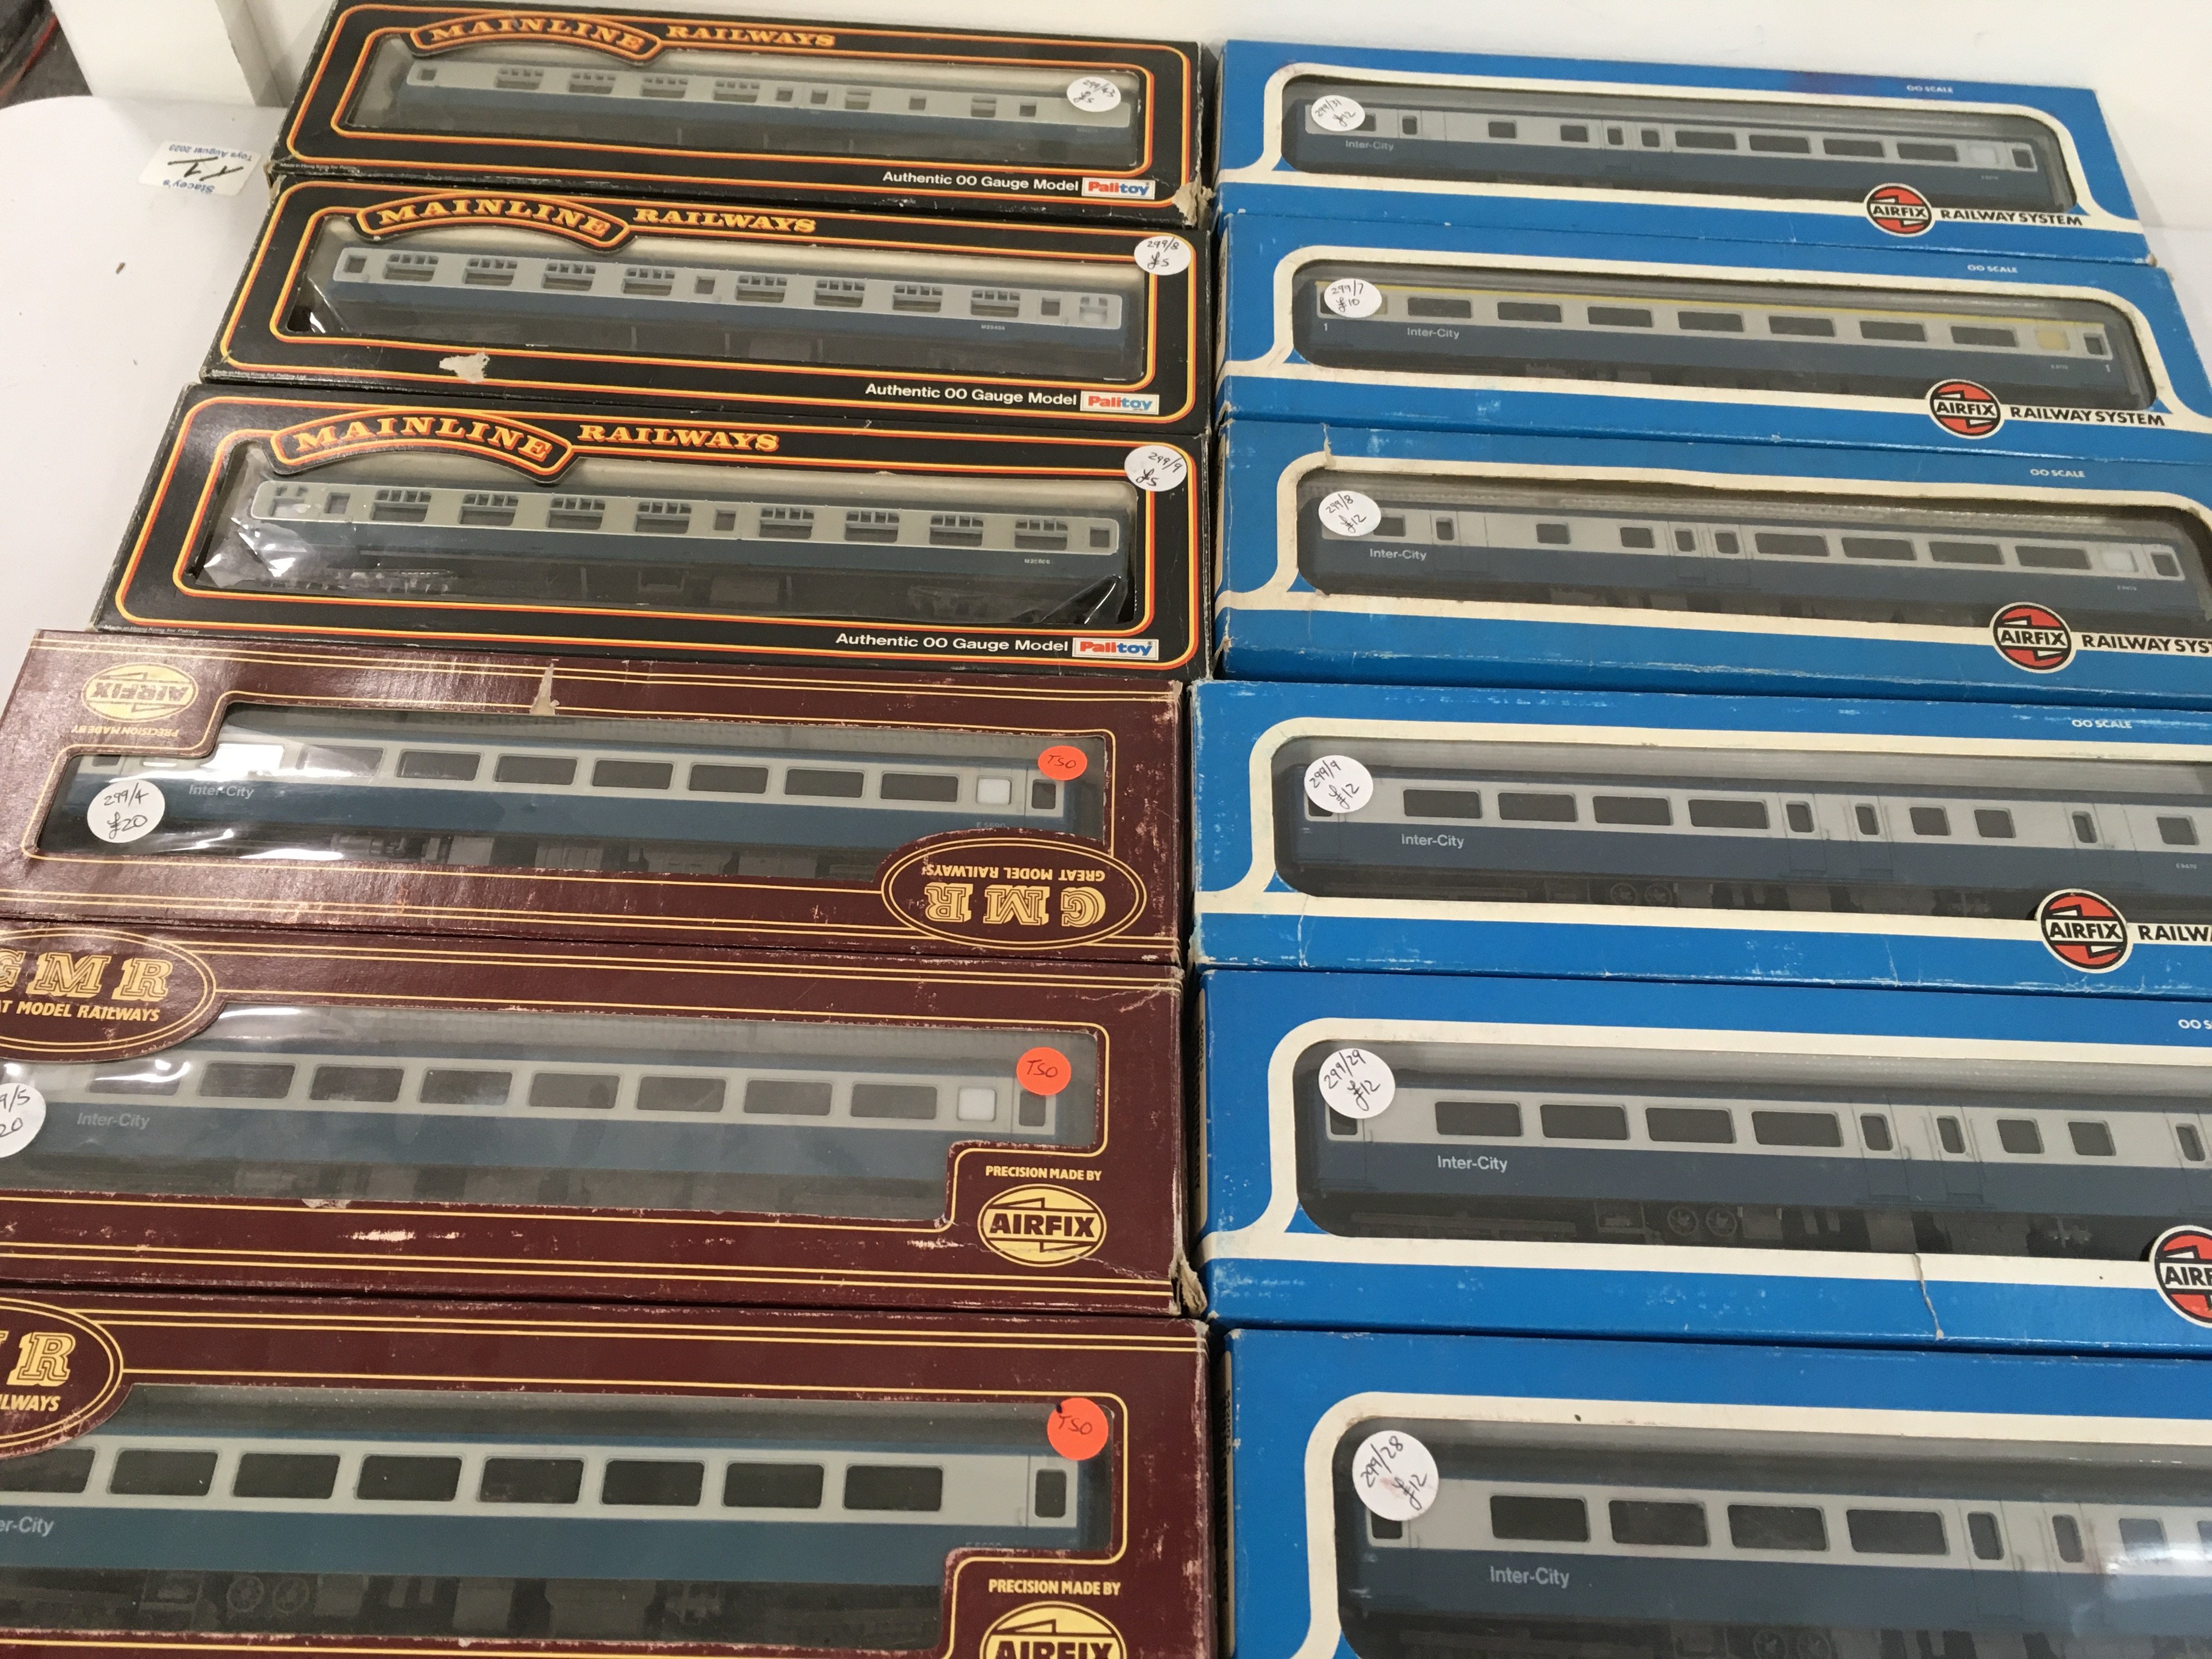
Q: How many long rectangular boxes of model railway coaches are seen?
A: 12